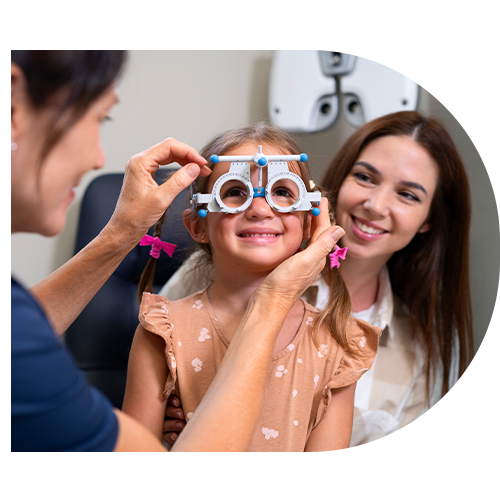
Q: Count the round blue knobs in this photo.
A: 5